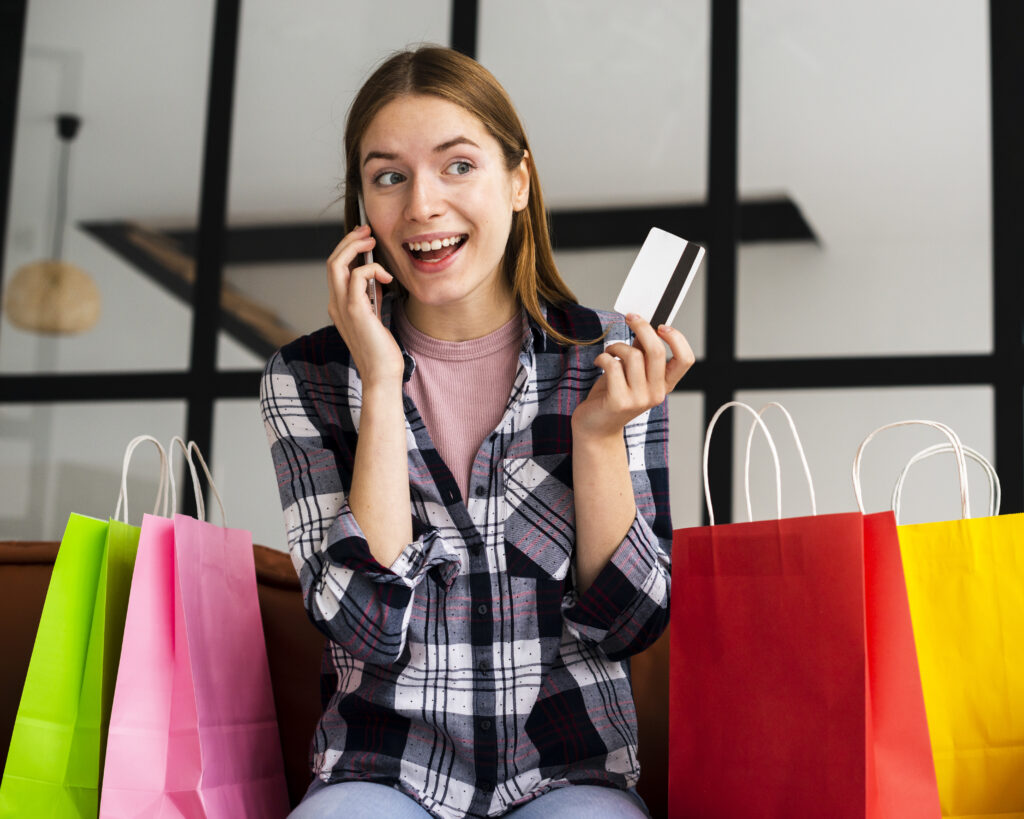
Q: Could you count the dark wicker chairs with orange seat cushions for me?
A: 0